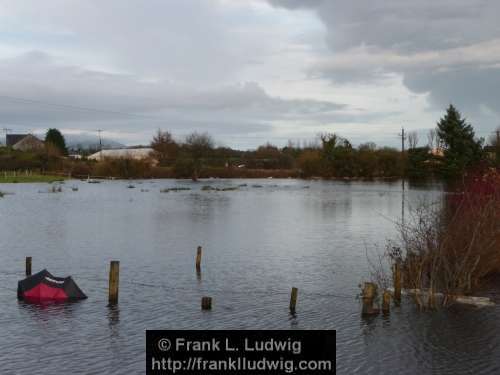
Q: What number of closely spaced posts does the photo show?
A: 3